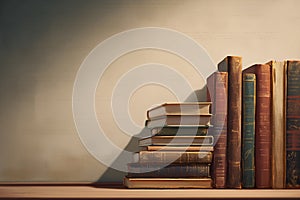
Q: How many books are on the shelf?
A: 14